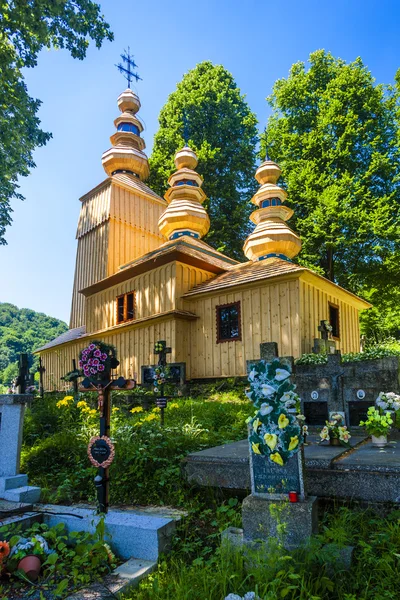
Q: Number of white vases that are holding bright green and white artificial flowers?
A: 1